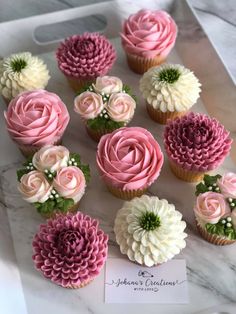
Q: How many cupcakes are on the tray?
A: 12